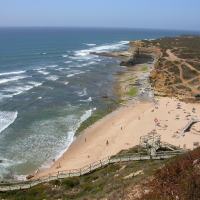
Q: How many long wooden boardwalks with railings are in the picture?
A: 1